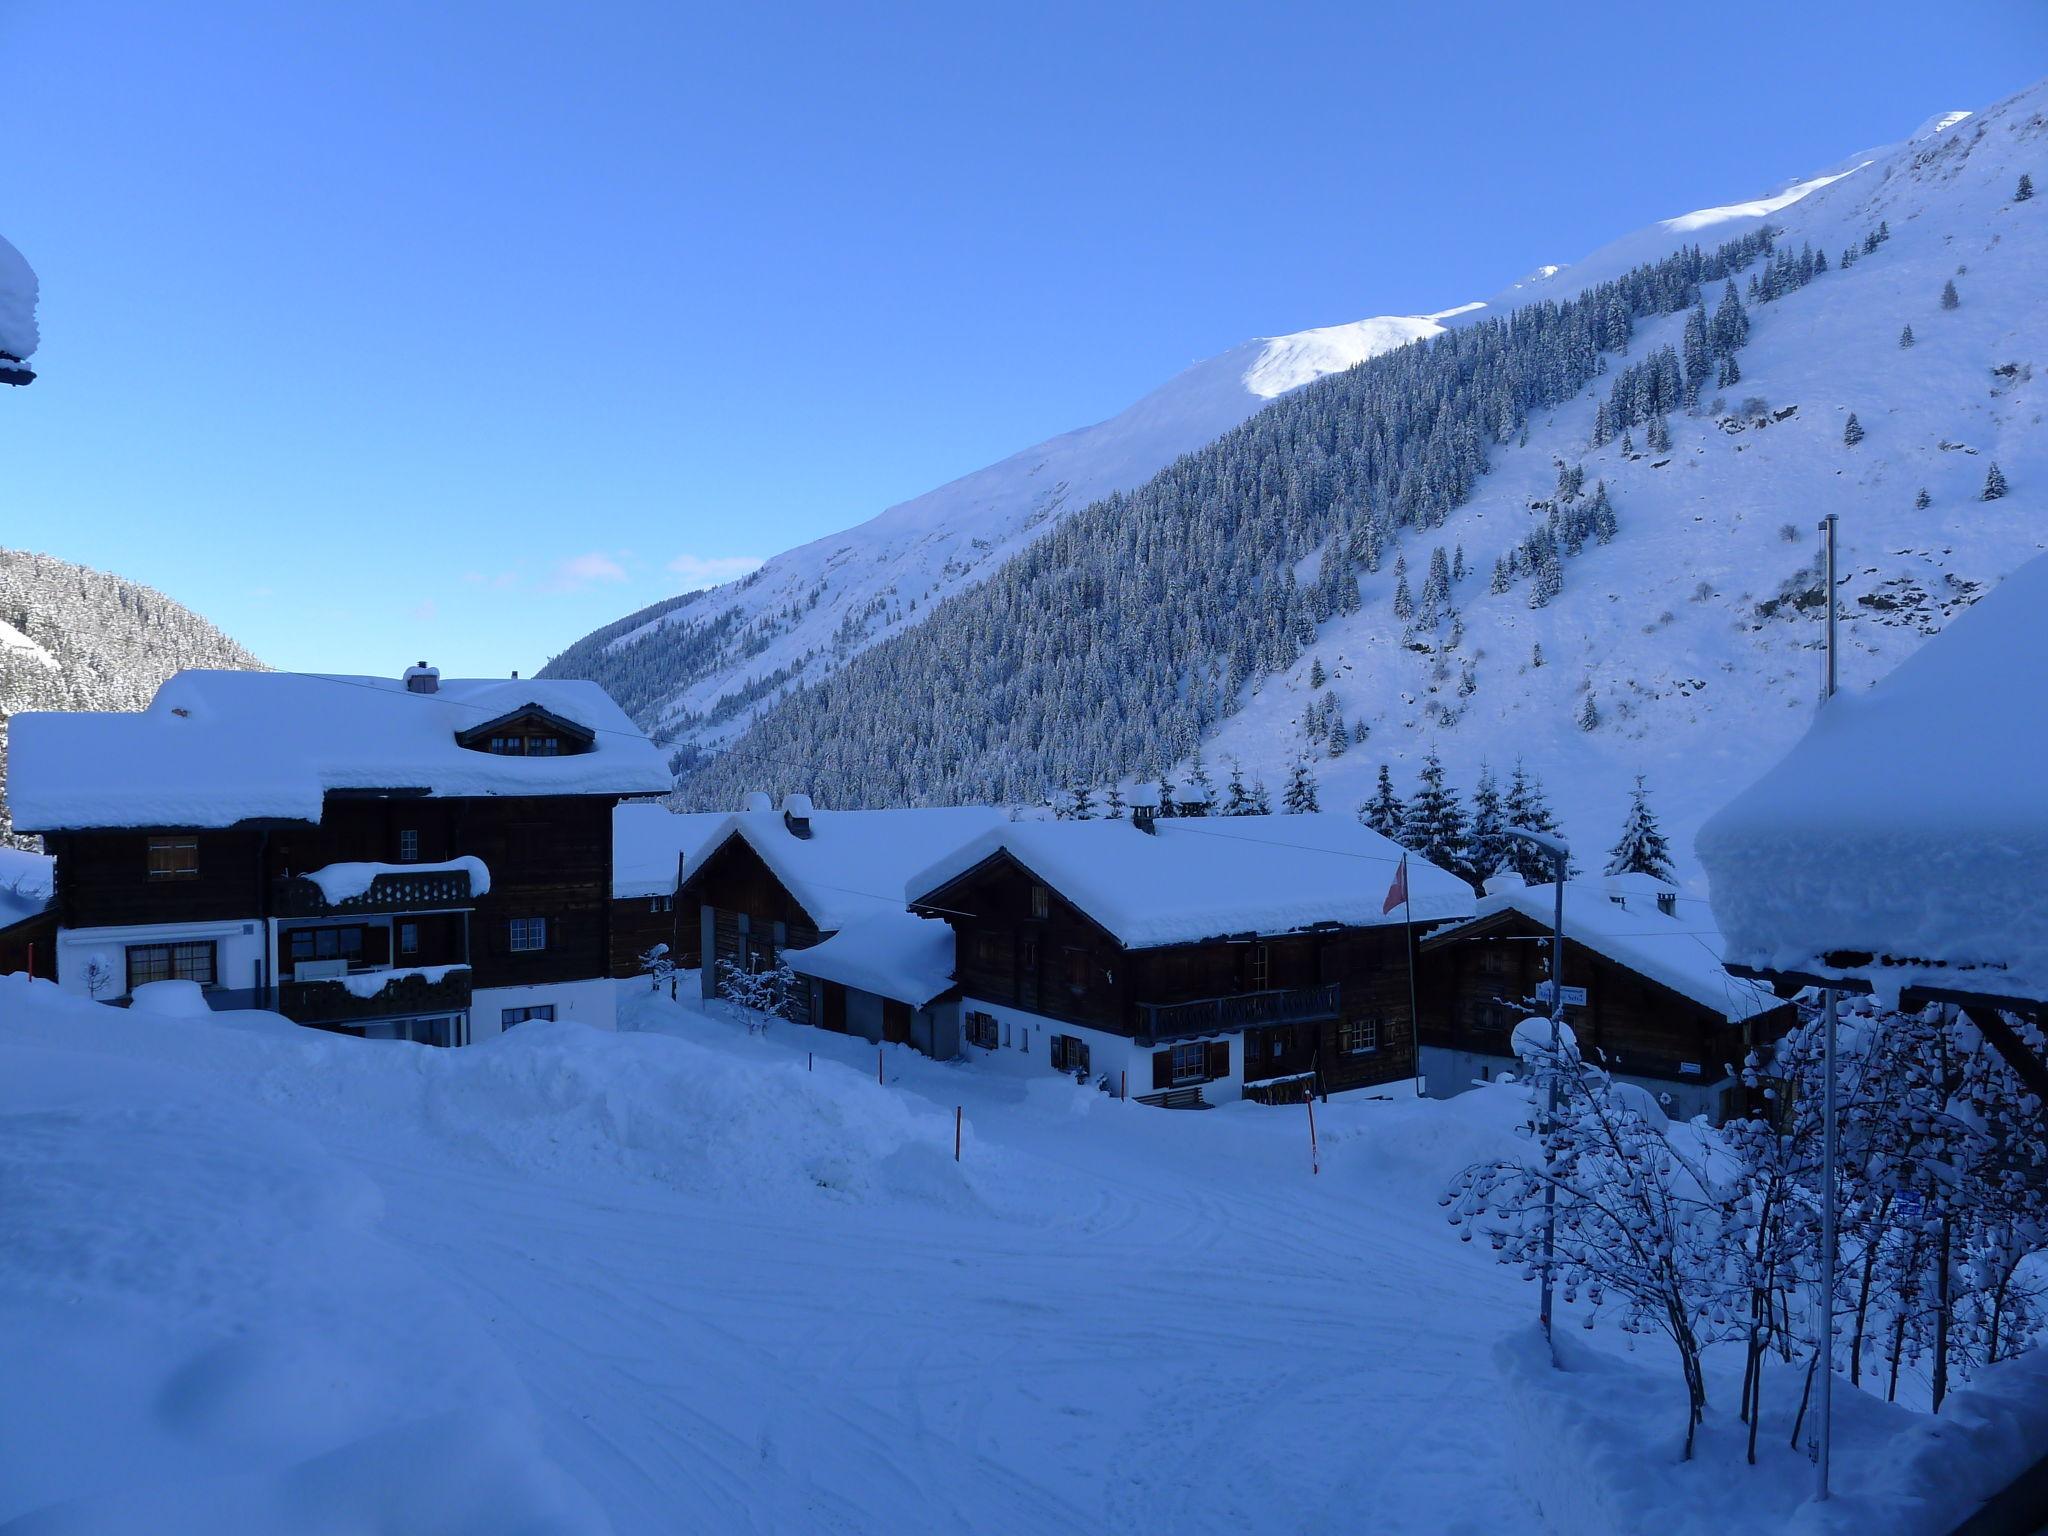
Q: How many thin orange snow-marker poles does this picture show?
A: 6